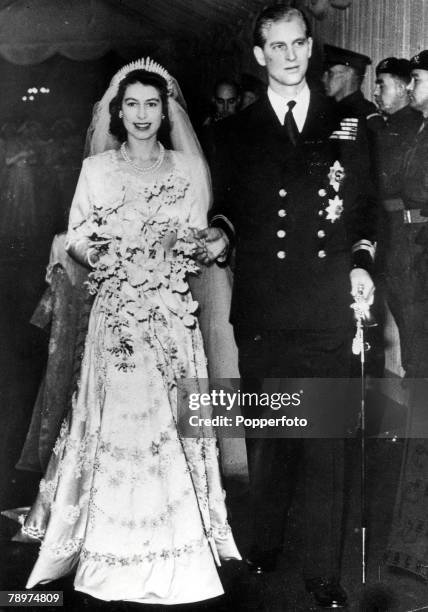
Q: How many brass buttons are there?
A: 8